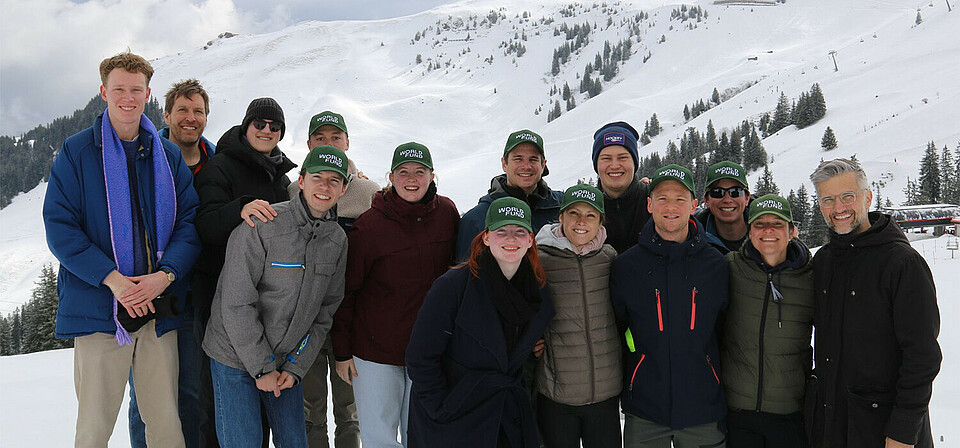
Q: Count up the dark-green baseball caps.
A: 9